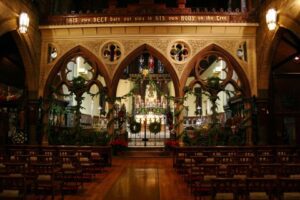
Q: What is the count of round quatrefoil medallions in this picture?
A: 2